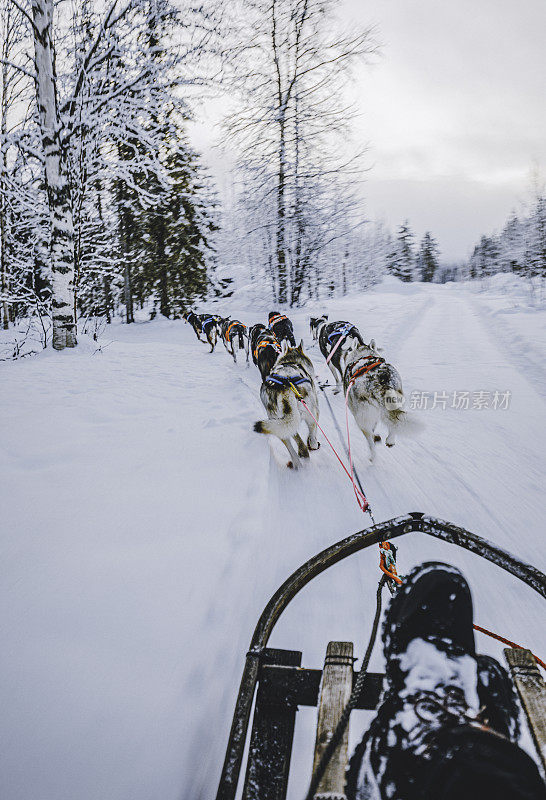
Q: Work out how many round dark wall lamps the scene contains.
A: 0